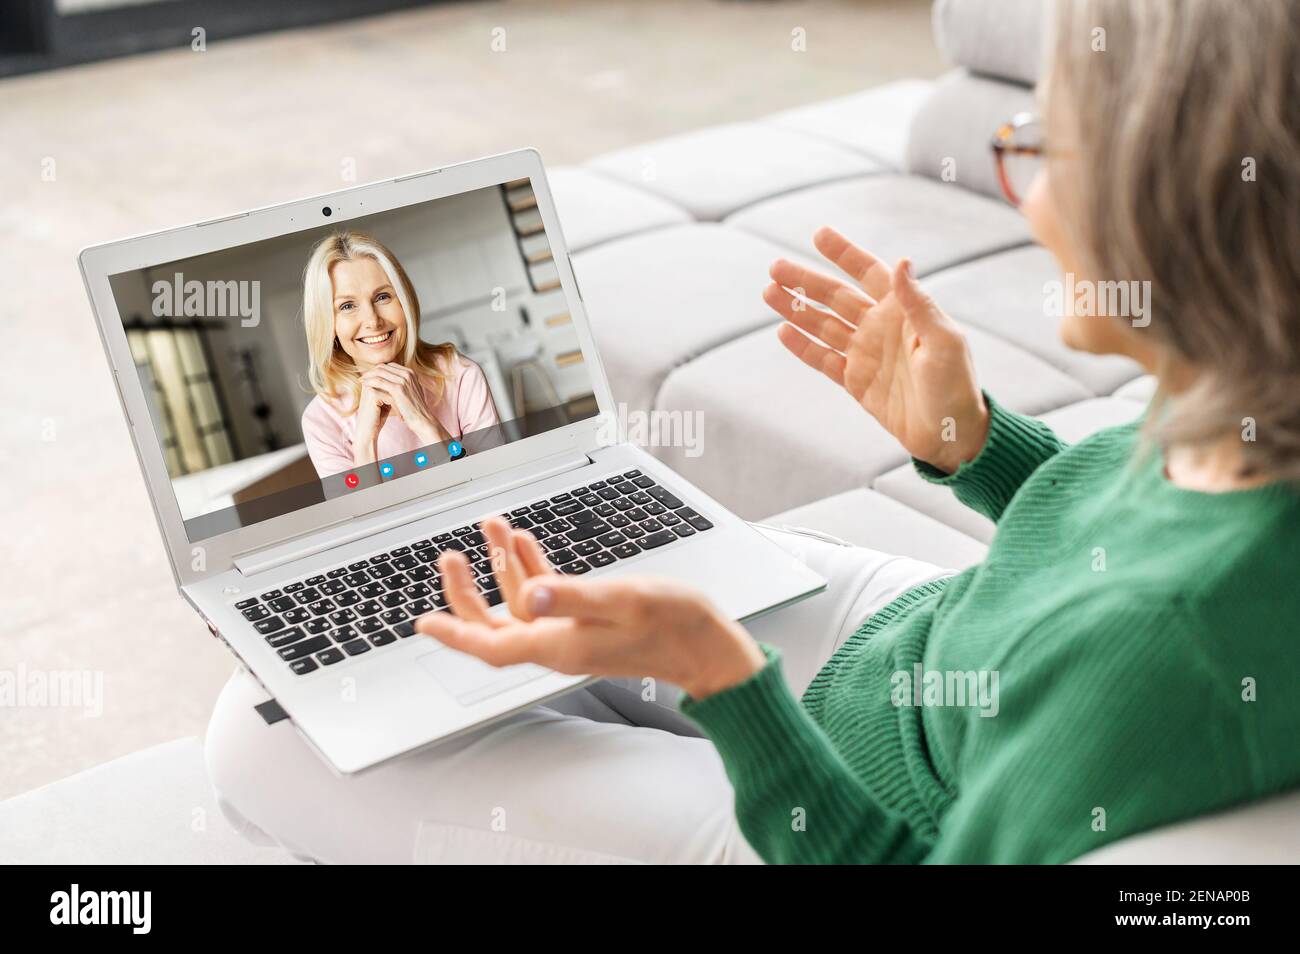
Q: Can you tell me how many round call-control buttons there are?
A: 4